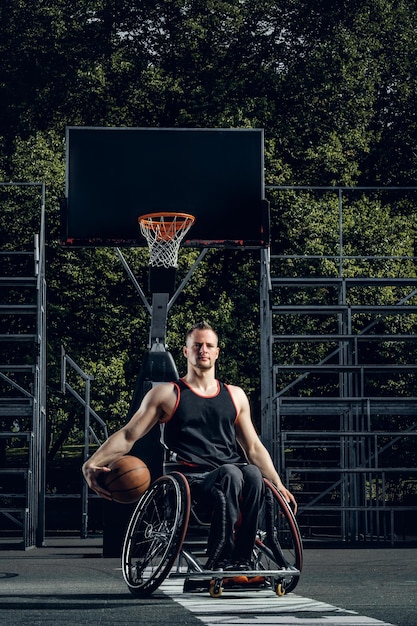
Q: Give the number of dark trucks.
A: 0